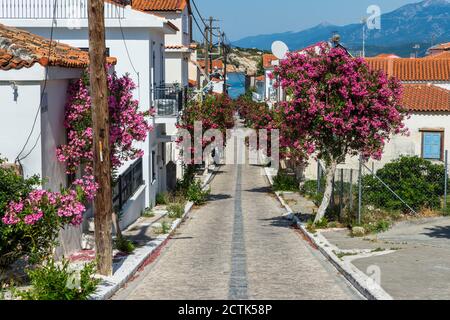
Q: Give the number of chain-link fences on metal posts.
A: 1